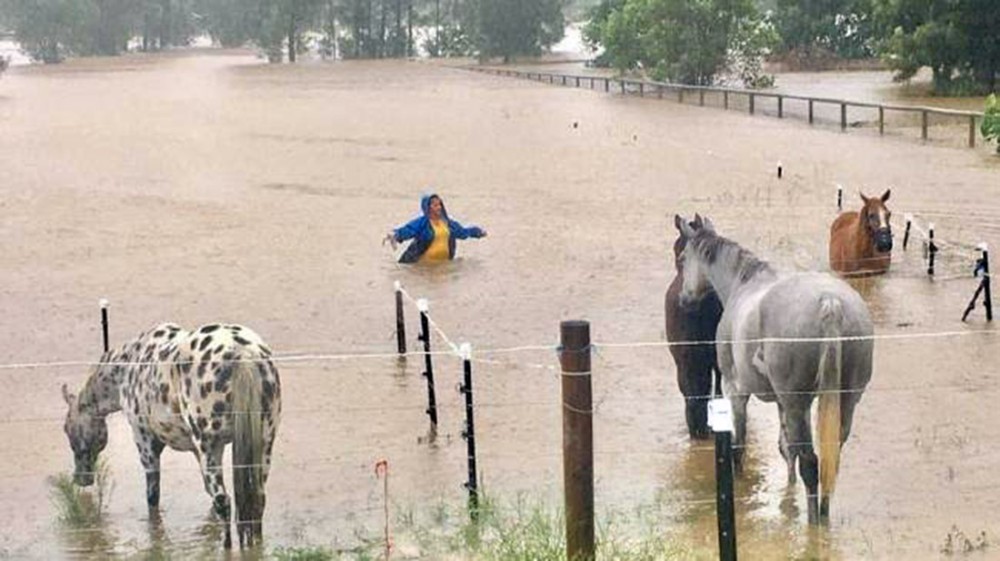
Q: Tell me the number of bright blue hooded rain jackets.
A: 1